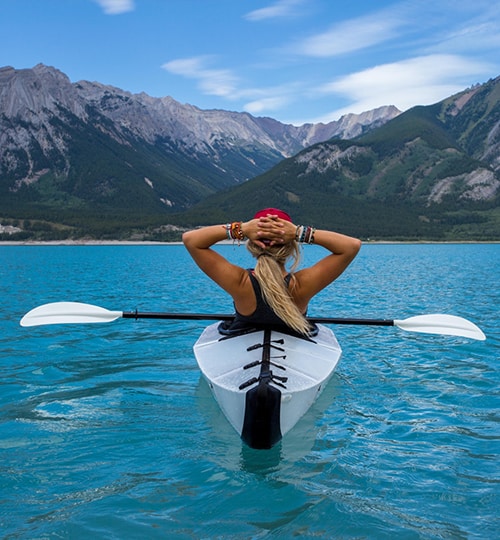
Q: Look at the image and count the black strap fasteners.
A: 3